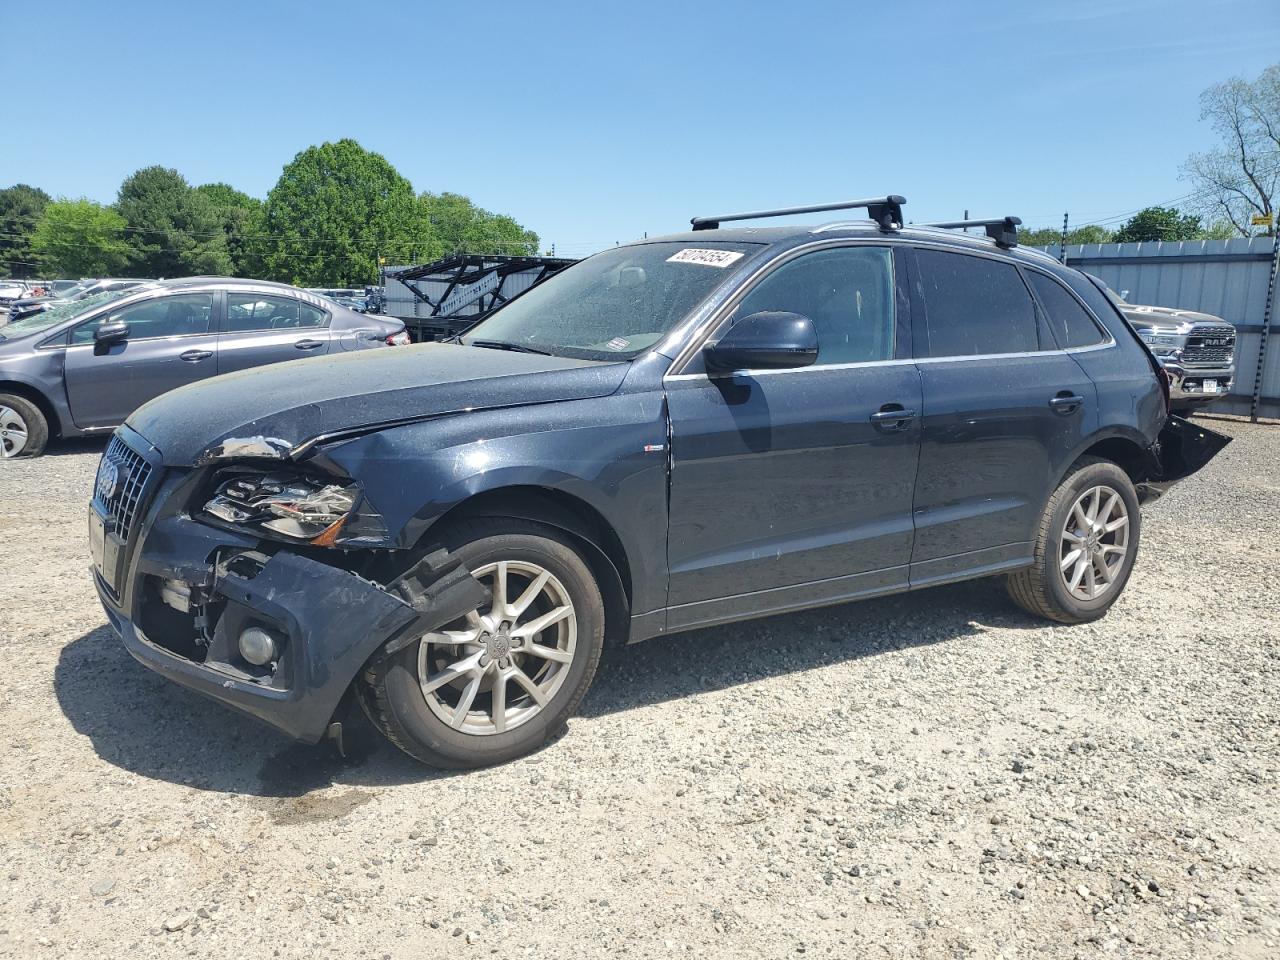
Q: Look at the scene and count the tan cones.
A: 0